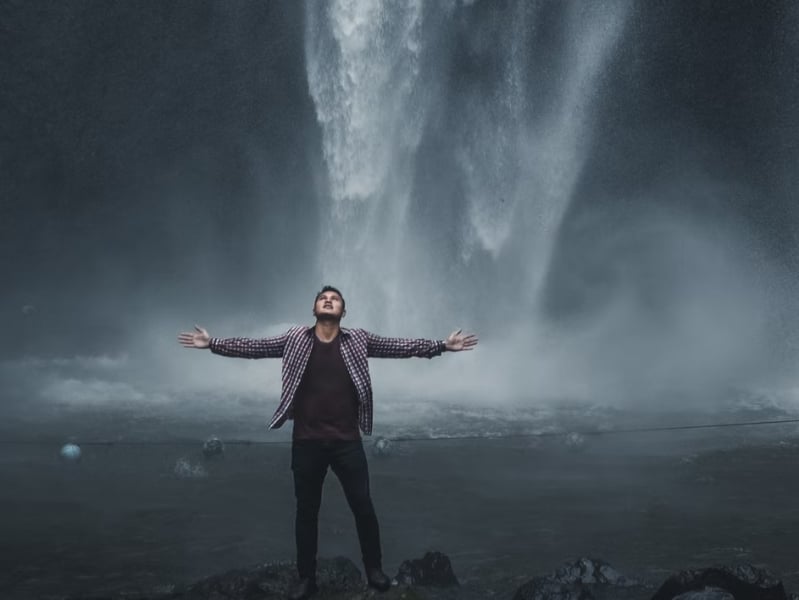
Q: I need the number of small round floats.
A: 4